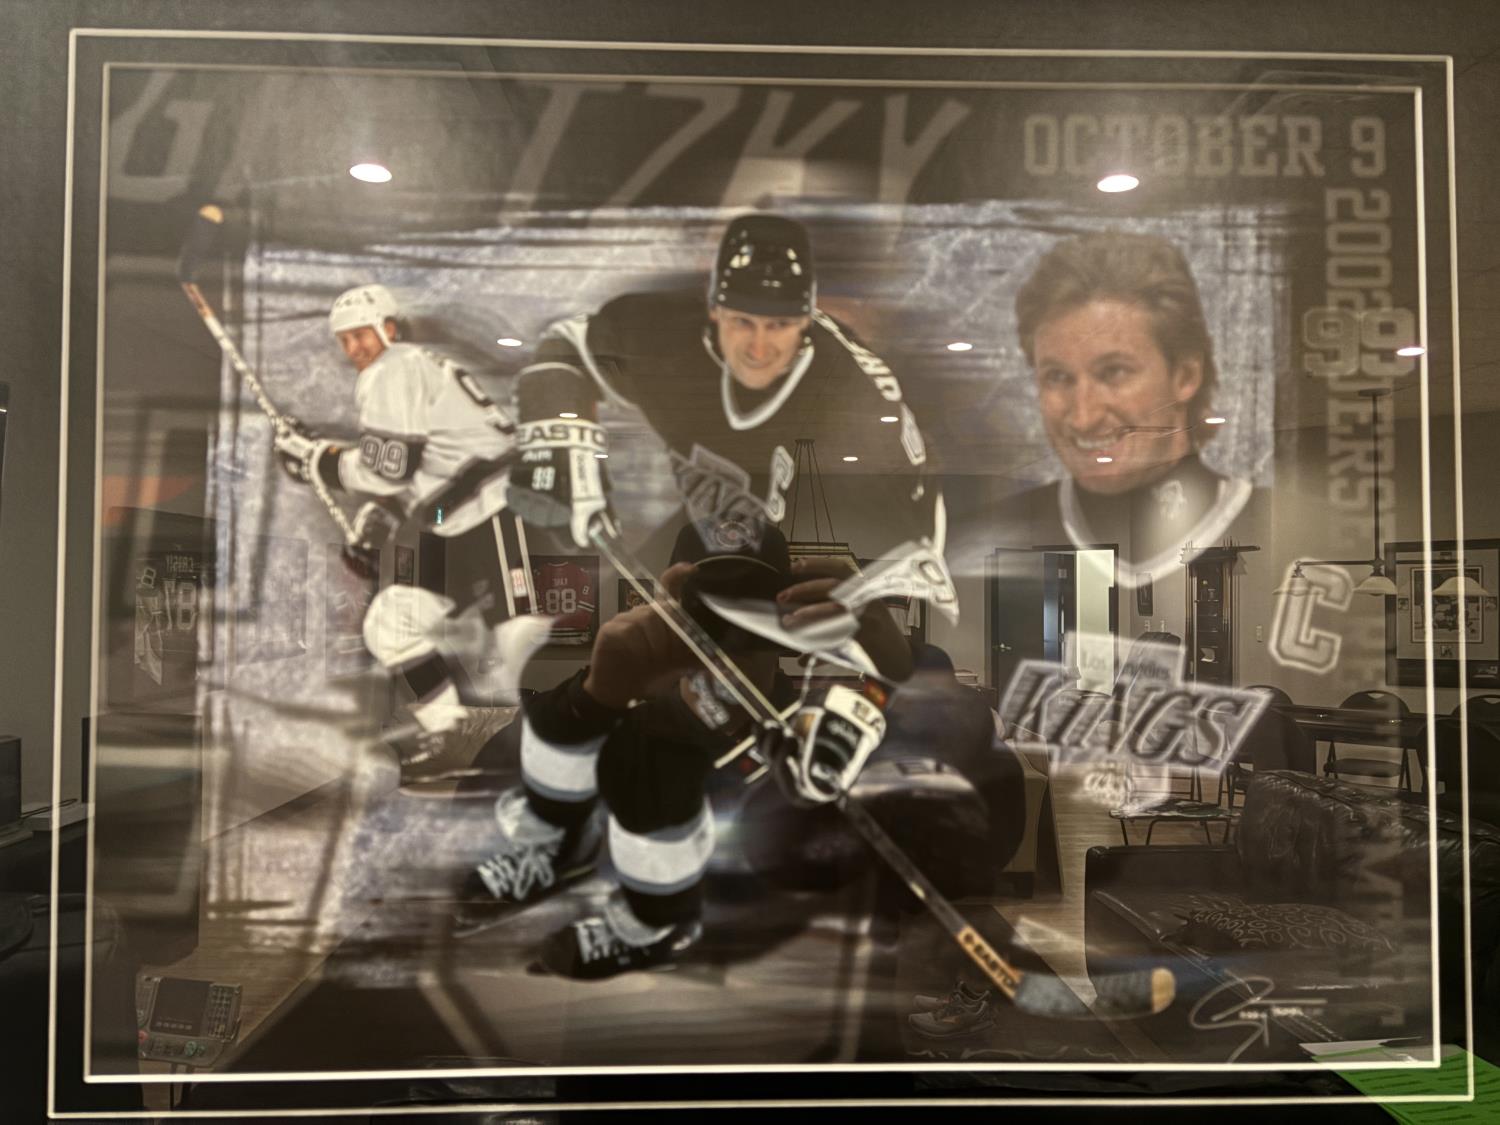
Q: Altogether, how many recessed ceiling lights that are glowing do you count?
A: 11